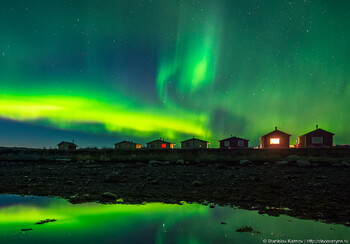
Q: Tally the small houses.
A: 7